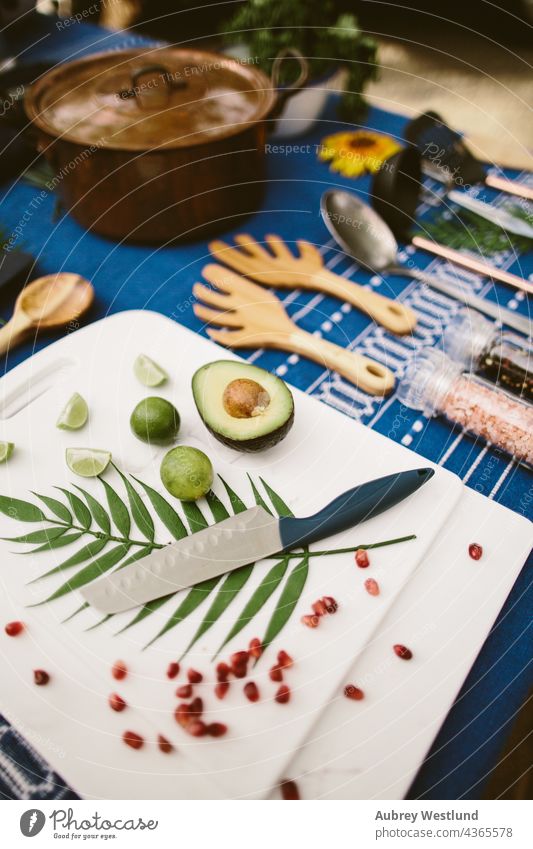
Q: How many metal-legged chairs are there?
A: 0